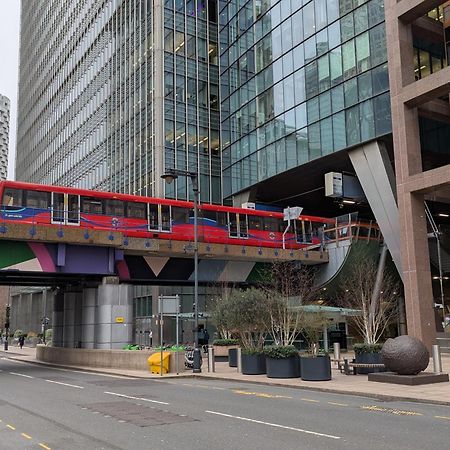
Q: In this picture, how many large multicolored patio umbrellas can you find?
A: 0